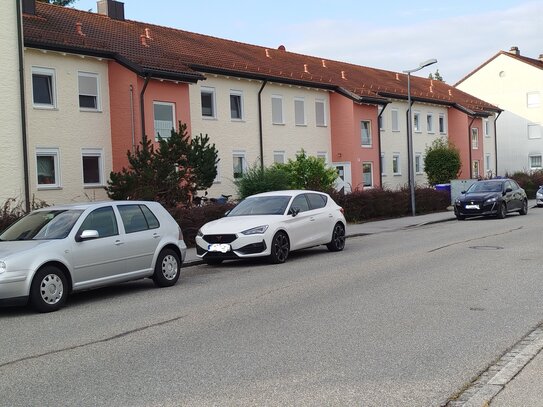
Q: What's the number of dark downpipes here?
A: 7